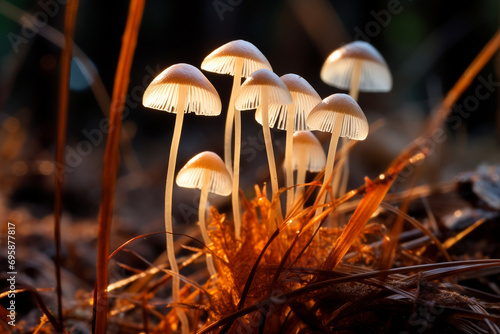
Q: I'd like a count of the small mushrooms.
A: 8